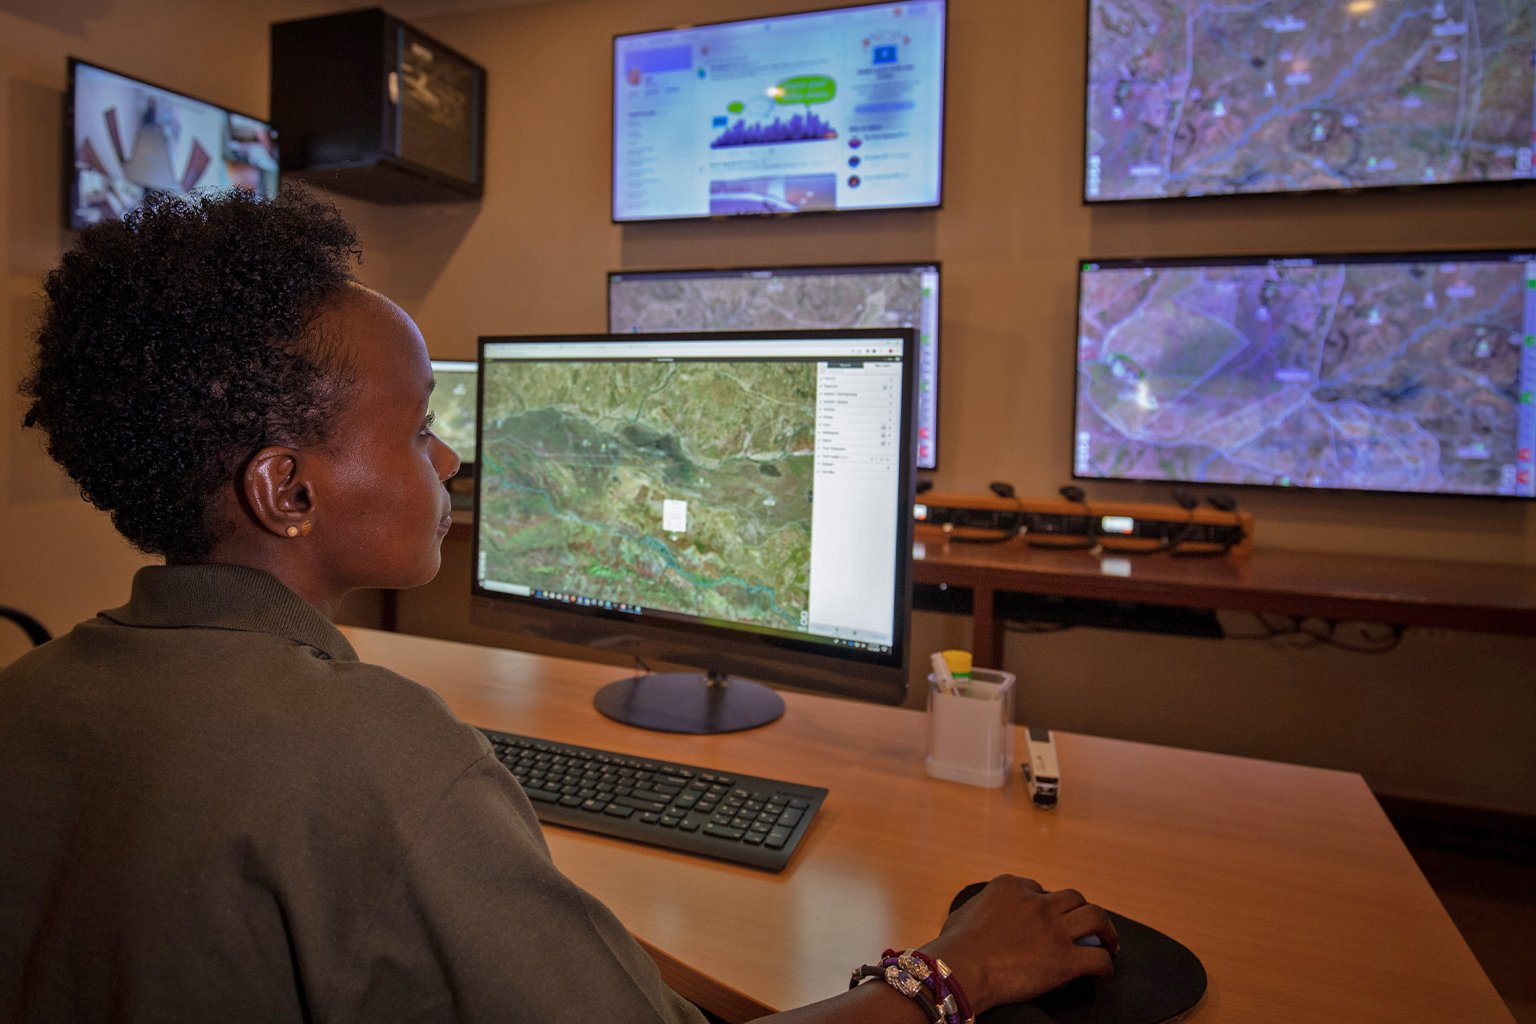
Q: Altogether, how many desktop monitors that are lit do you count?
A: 2